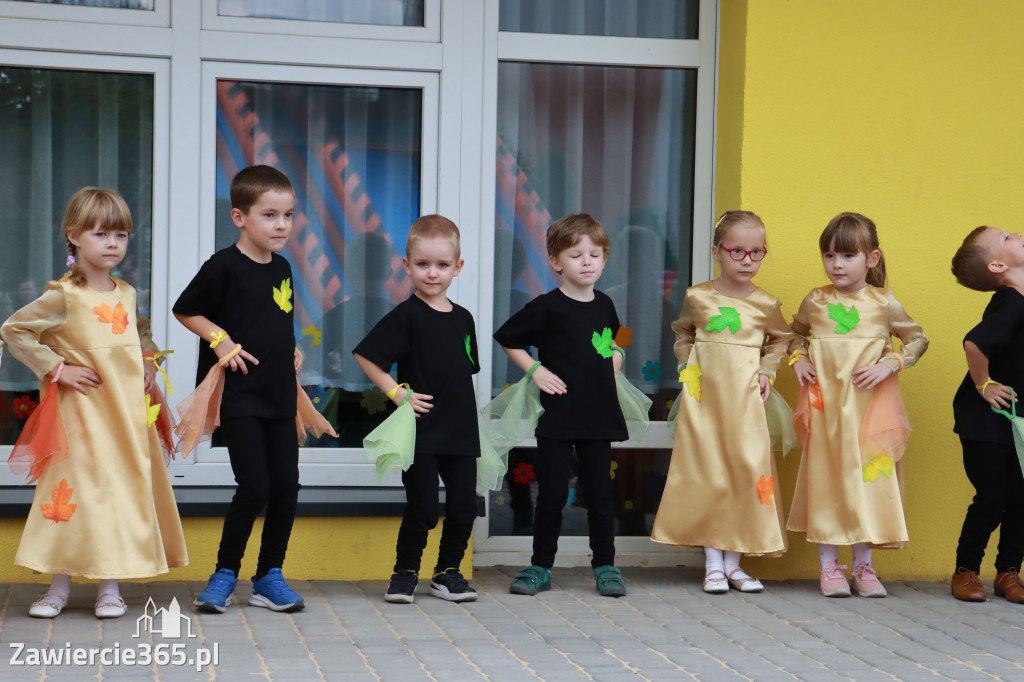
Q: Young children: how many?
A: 7